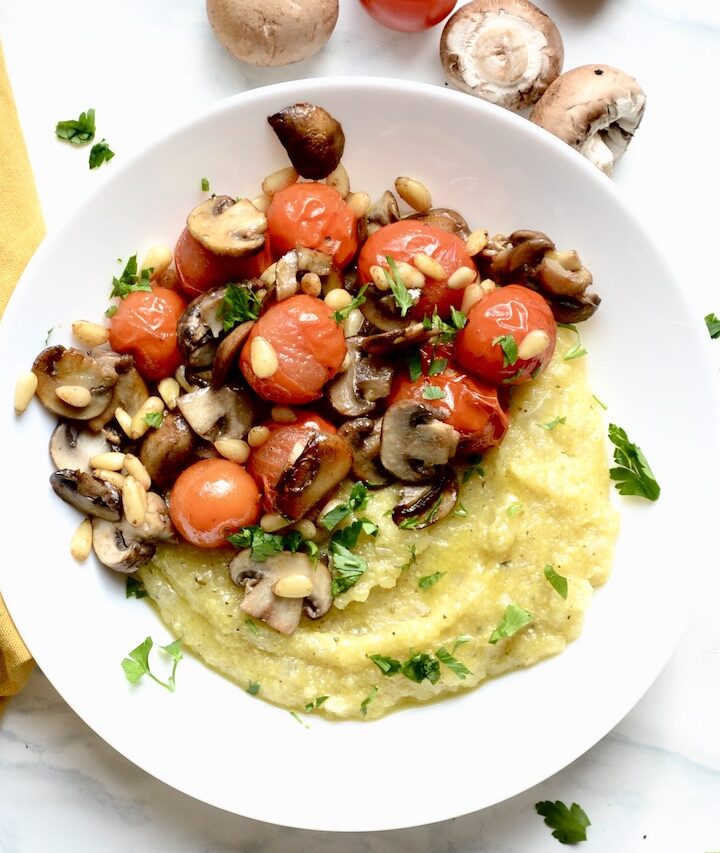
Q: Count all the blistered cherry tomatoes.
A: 9